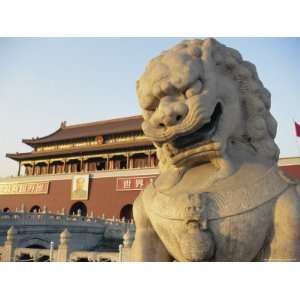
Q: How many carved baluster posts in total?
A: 3